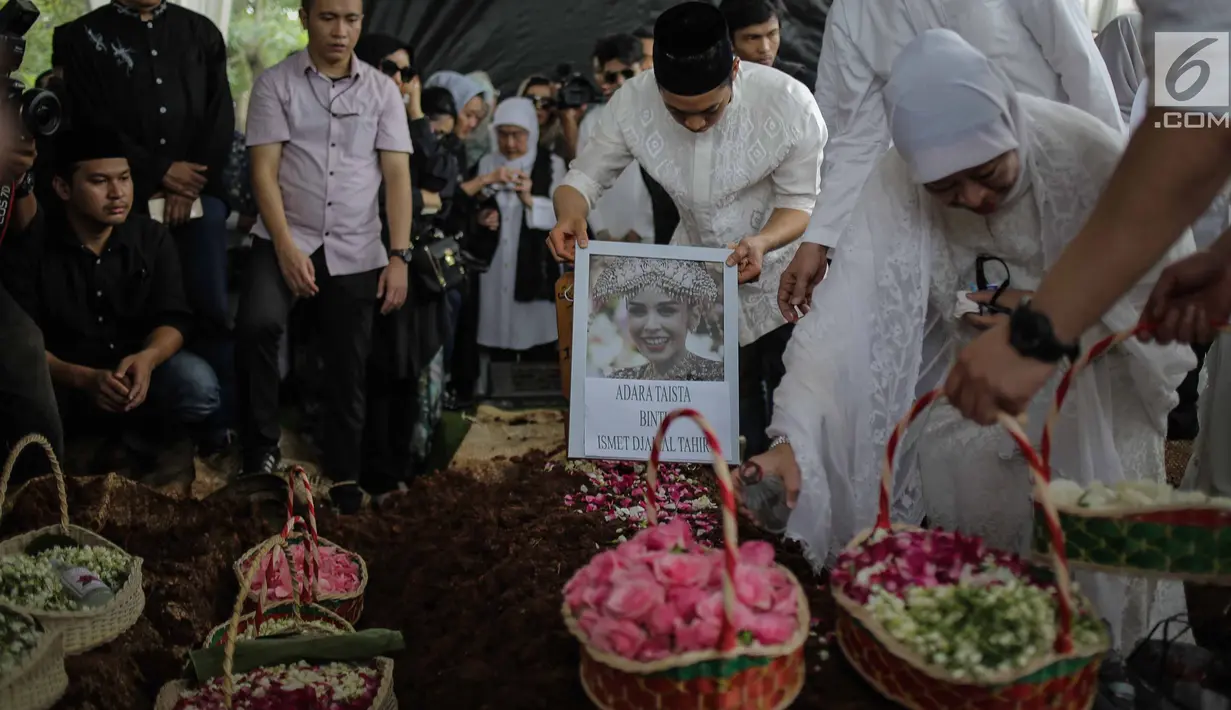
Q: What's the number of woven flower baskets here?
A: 8